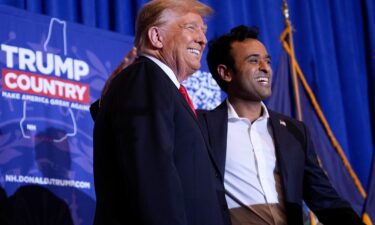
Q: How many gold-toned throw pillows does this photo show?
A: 0